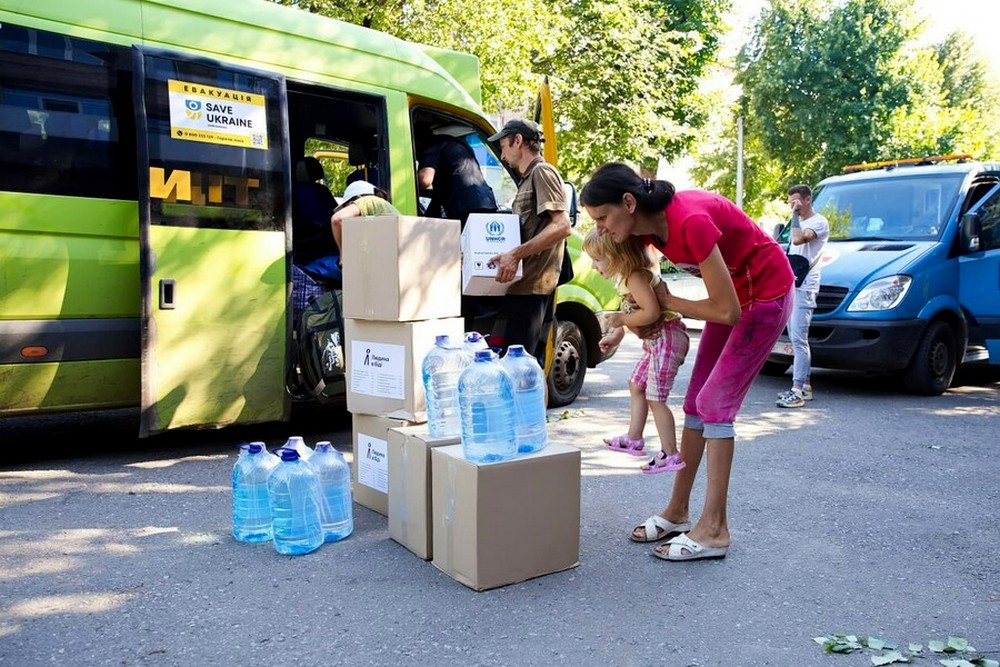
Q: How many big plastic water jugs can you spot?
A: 8